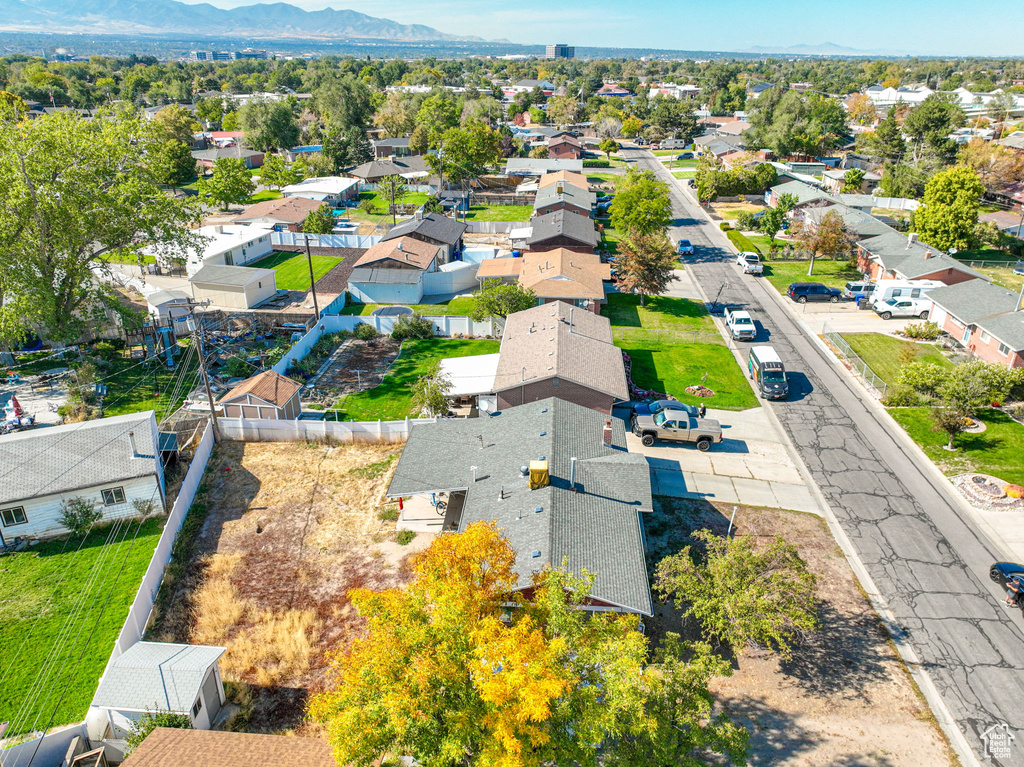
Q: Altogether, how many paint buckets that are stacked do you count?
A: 0